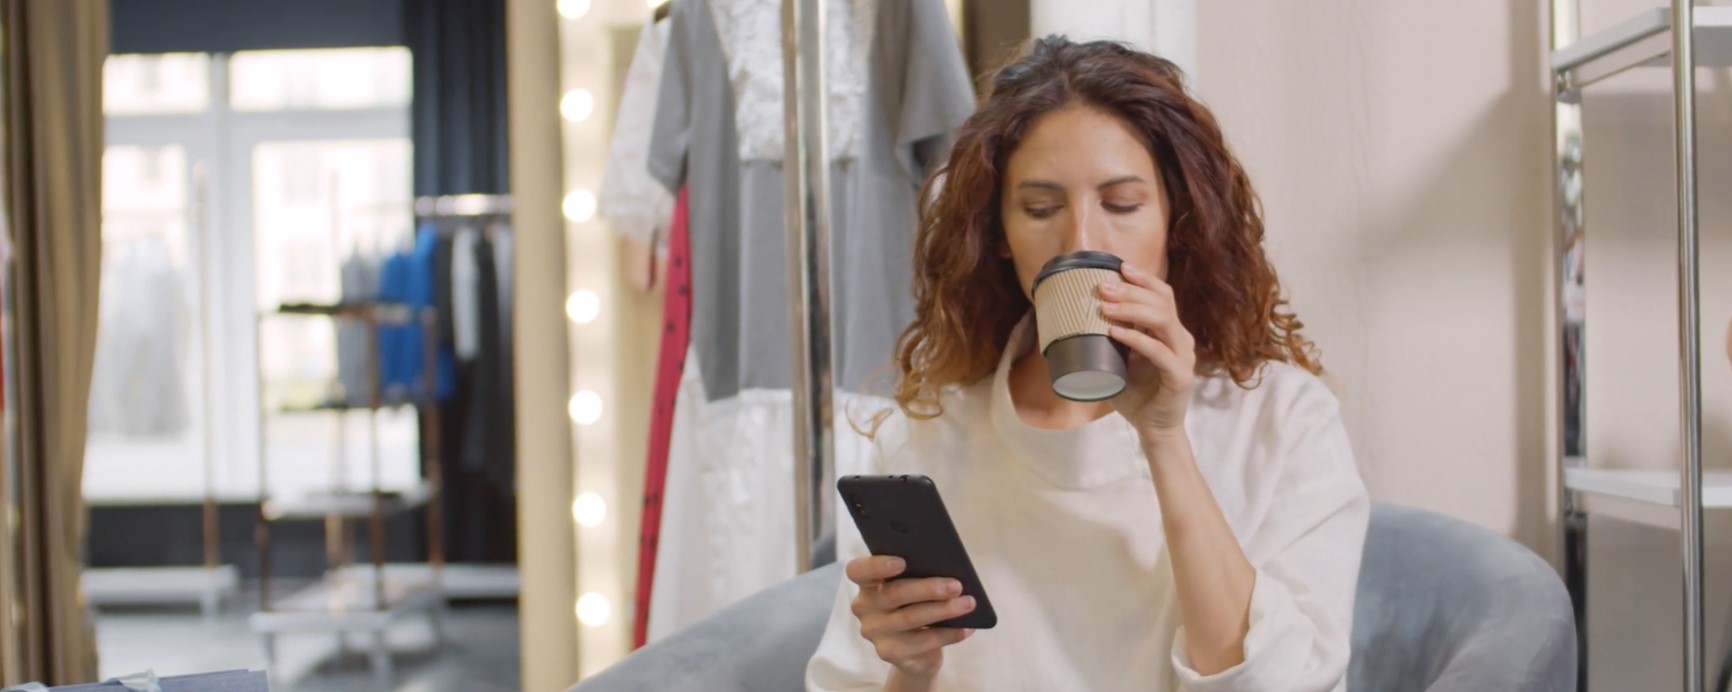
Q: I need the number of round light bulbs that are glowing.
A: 7